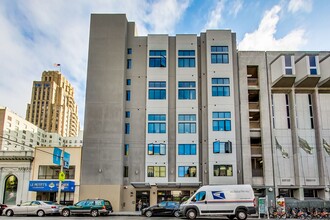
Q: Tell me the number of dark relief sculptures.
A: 3